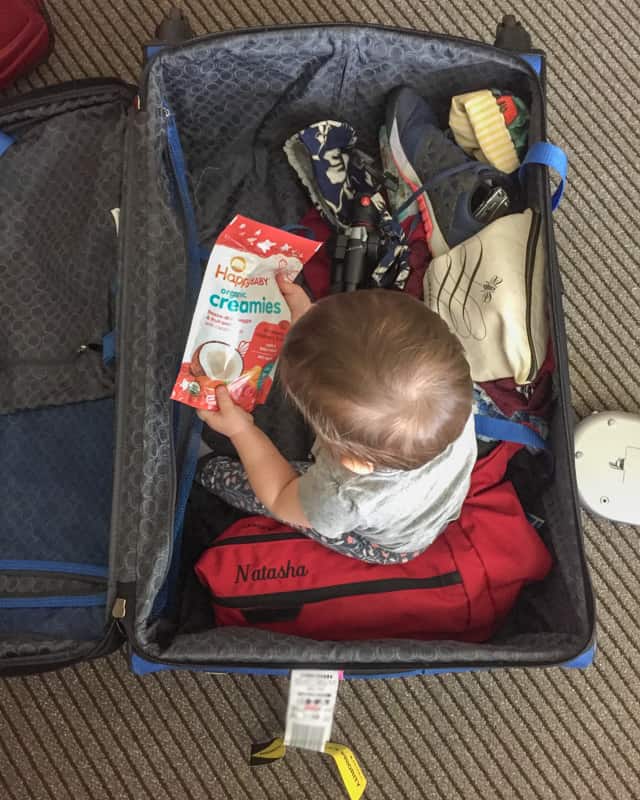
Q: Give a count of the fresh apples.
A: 0